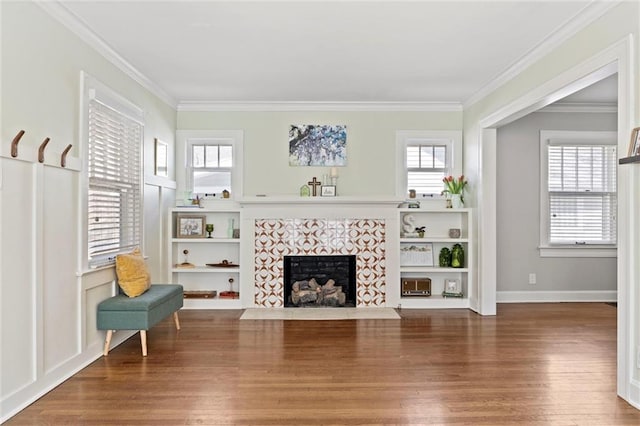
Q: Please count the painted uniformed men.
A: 0